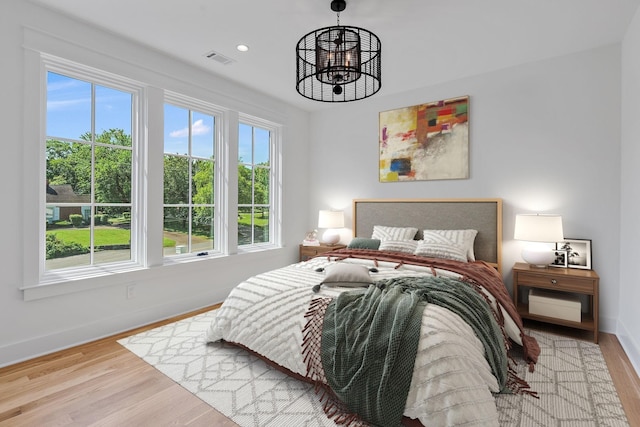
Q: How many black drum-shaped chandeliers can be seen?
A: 1